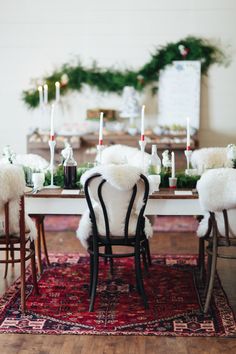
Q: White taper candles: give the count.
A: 8